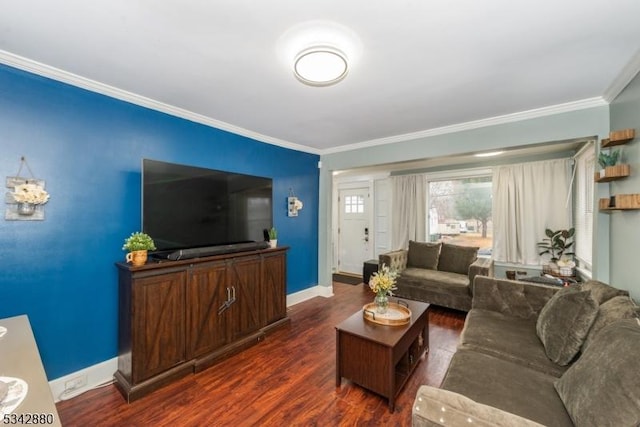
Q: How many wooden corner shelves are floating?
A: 3